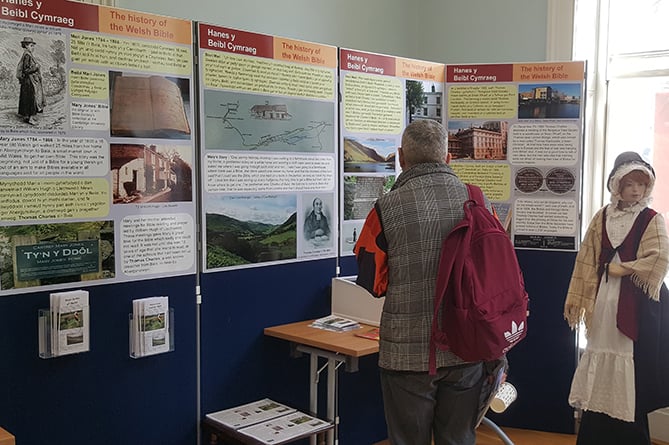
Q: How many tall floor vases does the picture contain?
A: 0